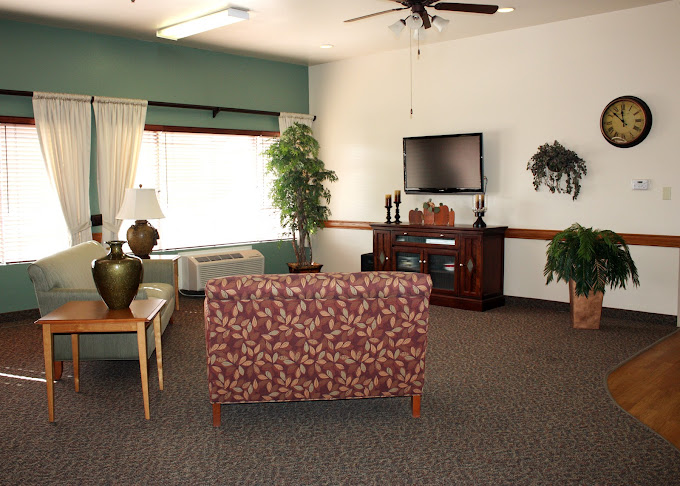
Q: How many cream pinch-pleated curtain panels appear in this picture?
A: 3